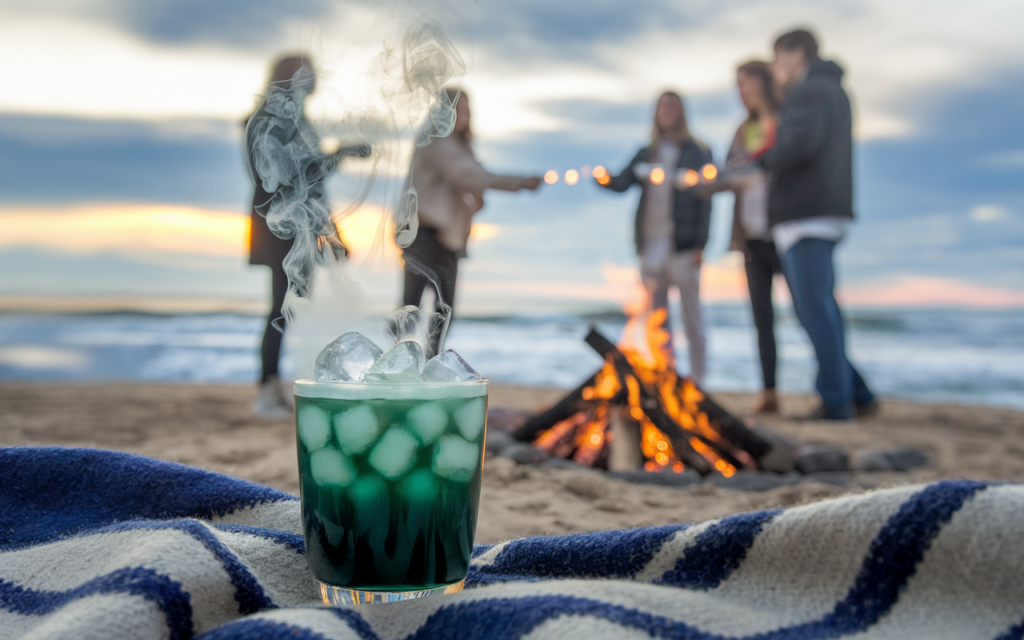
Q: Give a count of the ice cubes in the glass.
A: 12